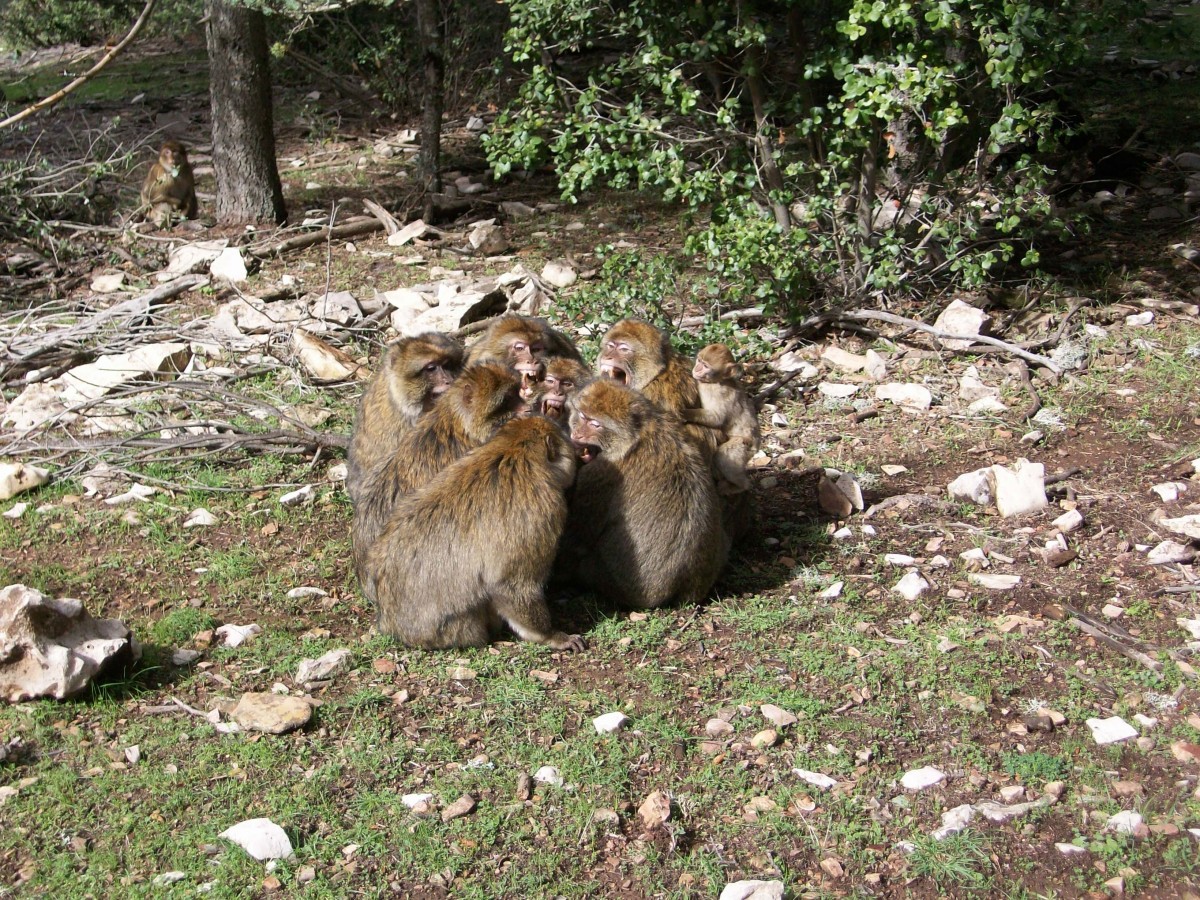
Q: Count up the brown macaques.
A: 9